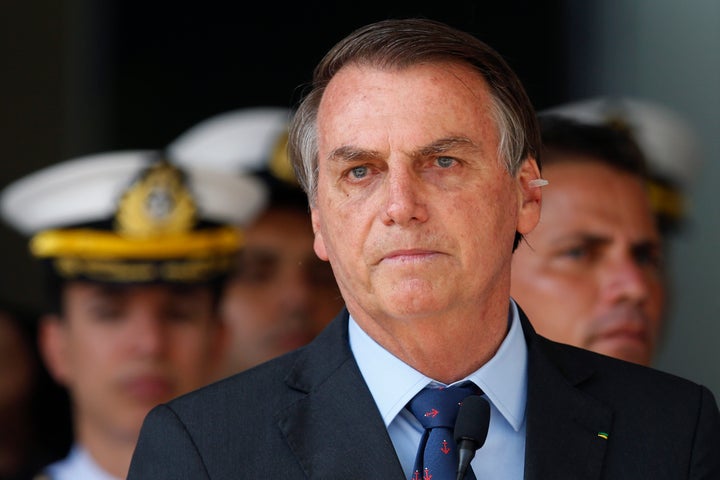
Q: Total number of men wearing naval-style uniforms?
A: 3